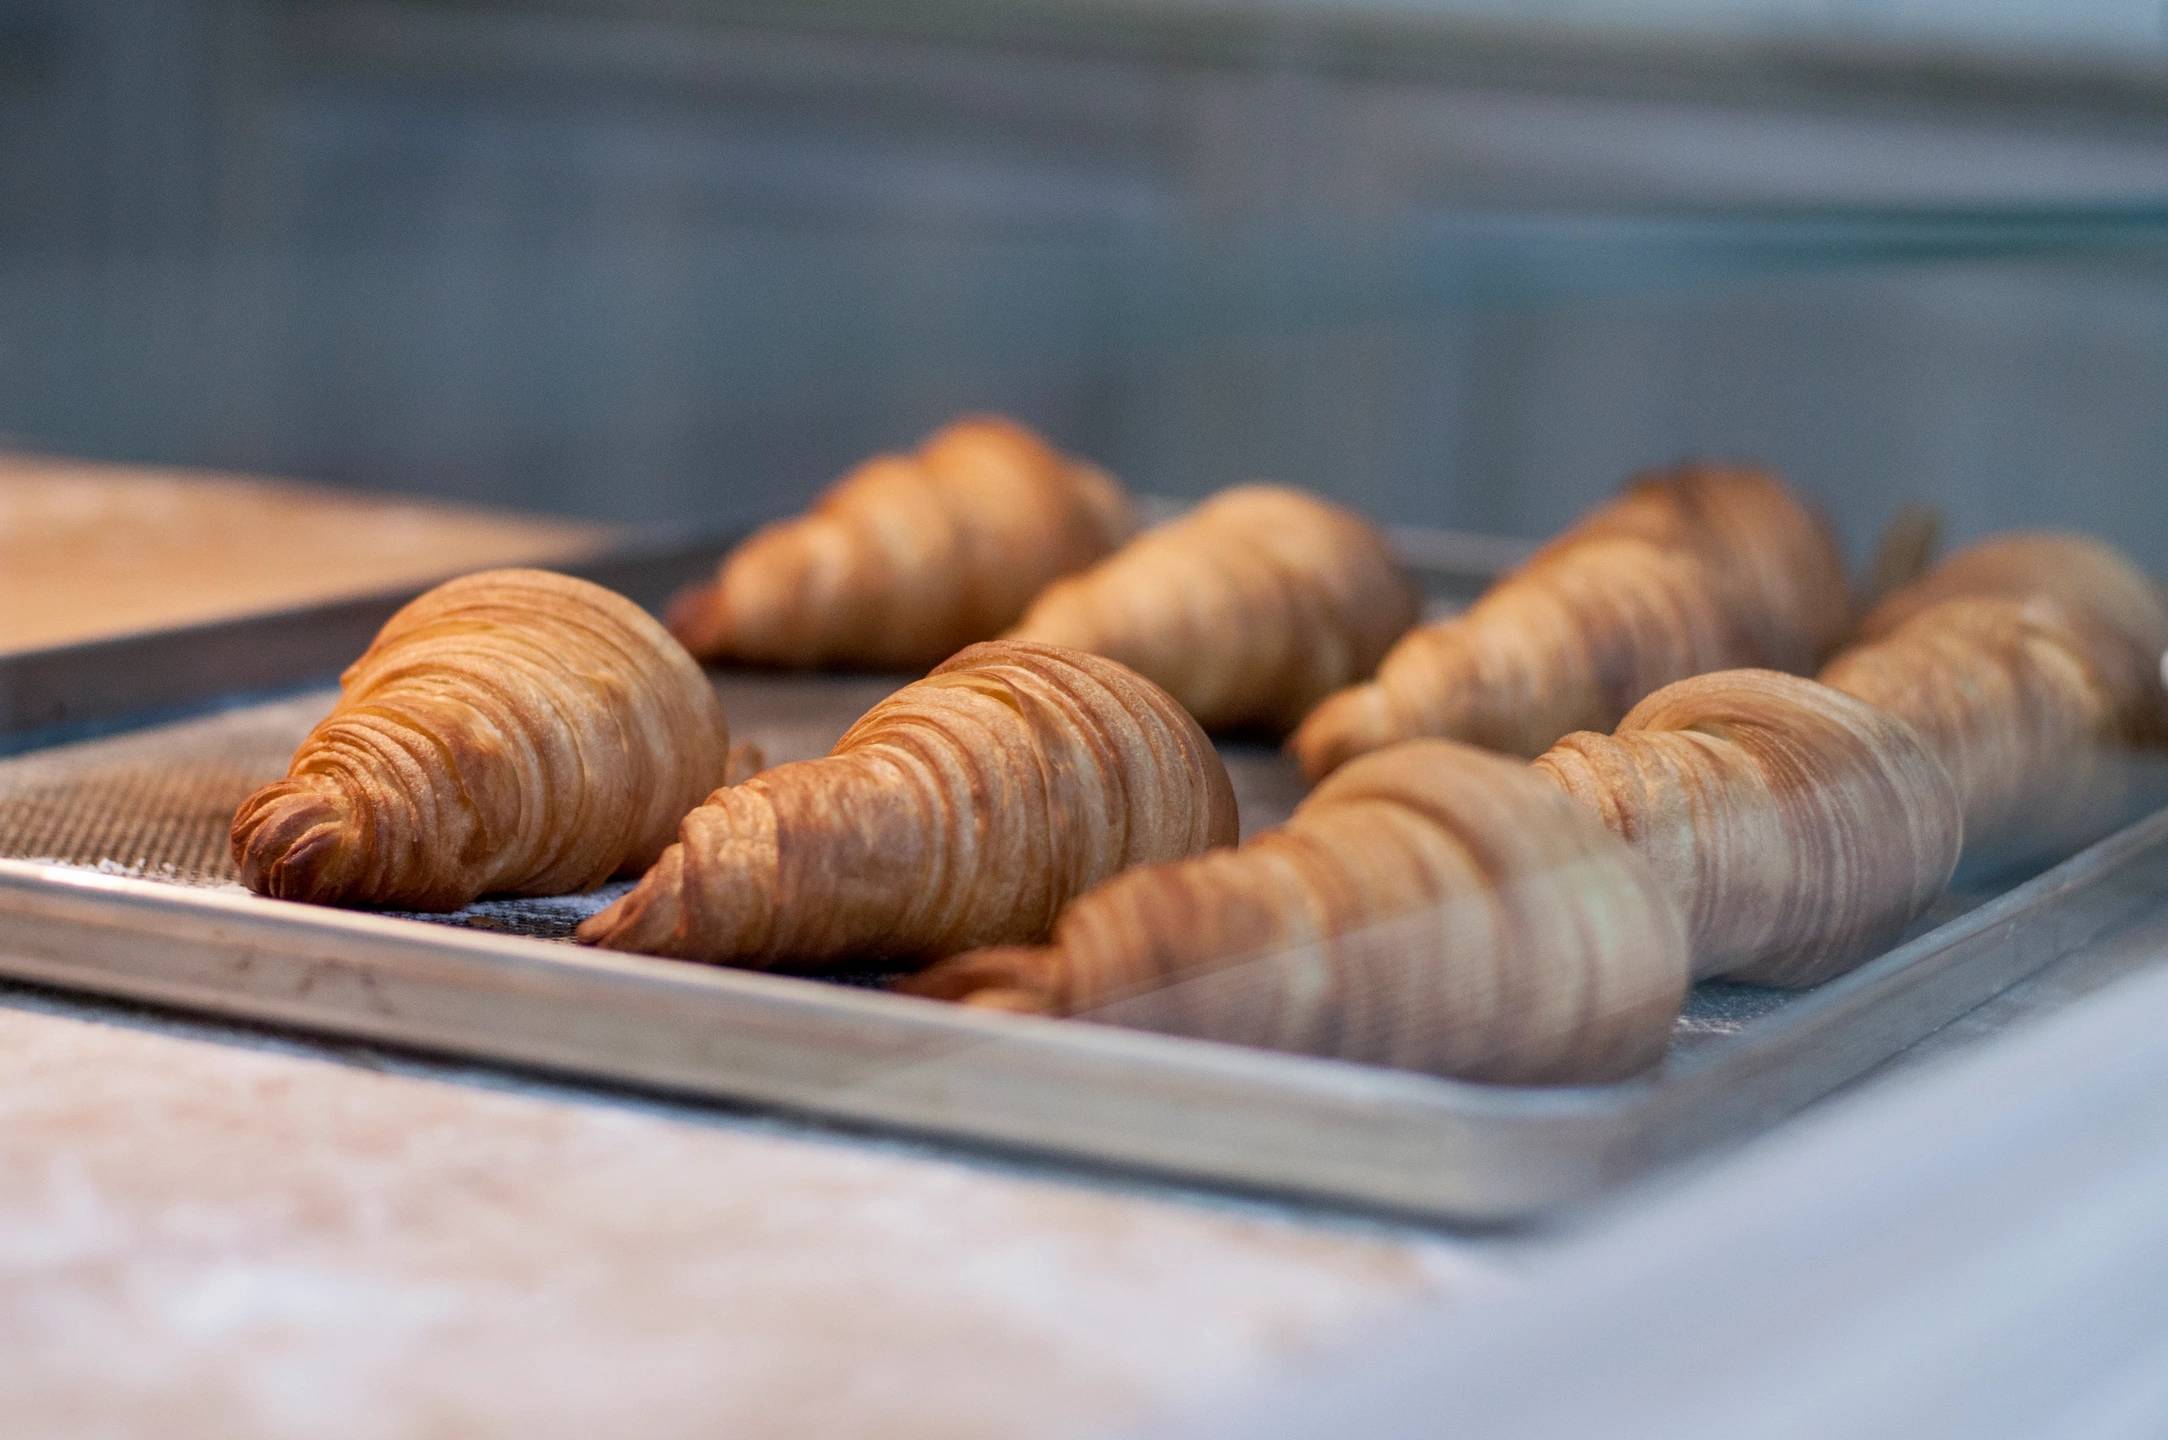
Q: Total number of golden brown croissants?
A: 8